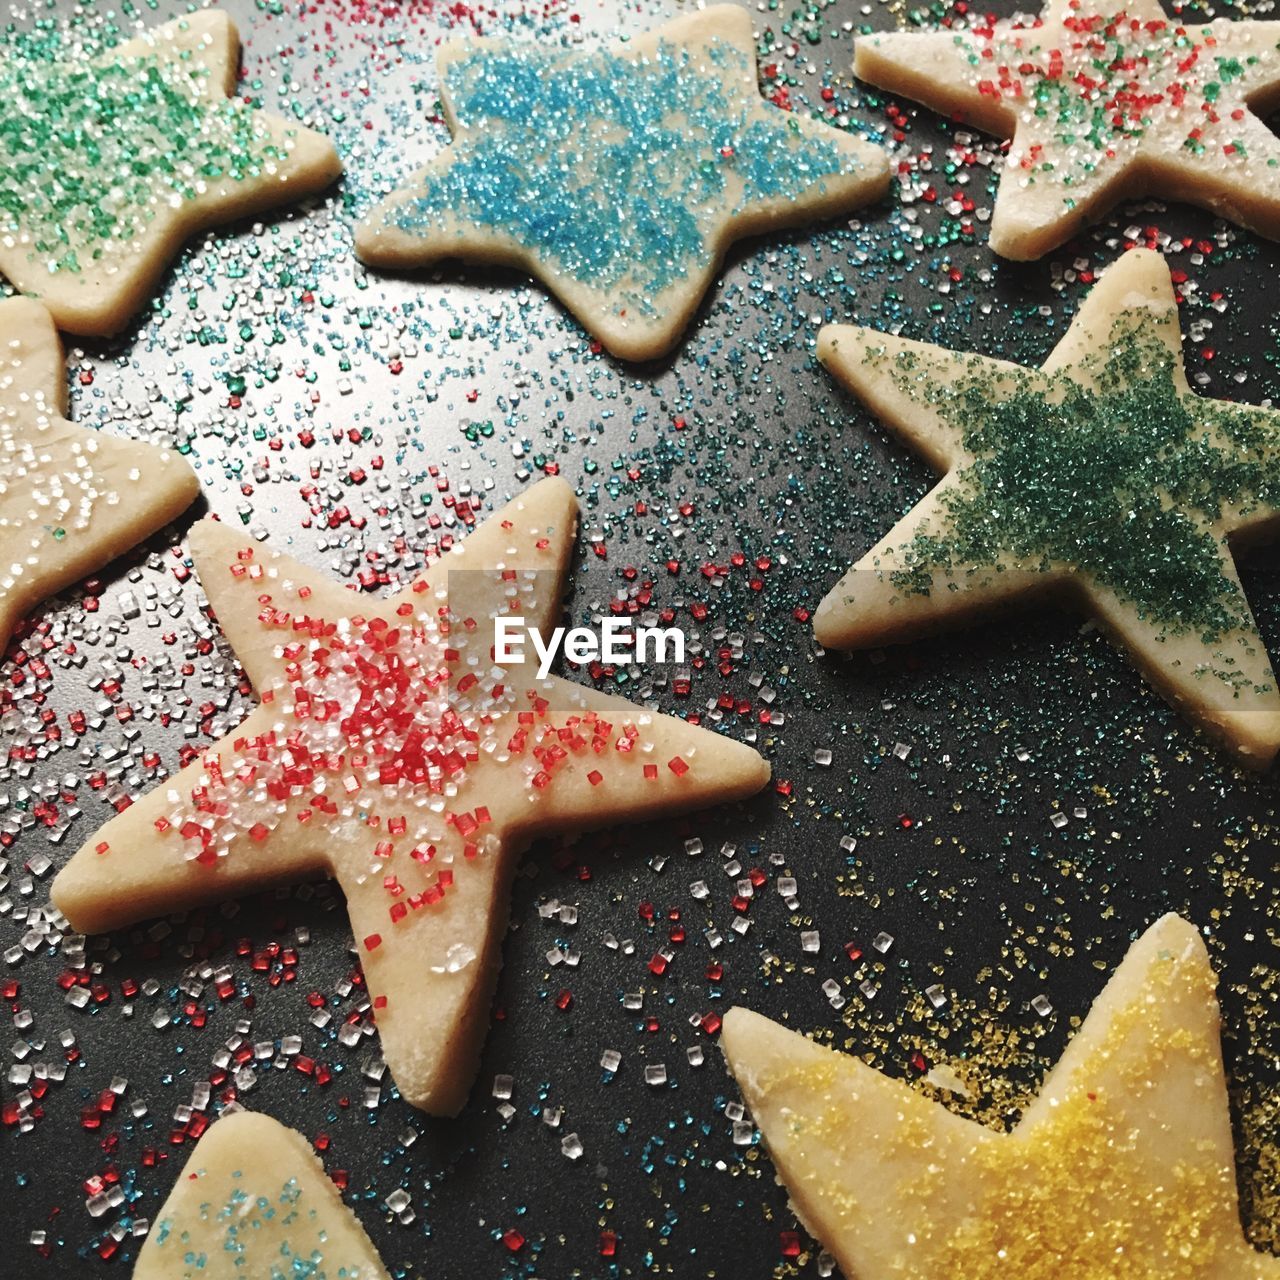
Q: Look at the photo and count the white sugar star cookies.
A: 1